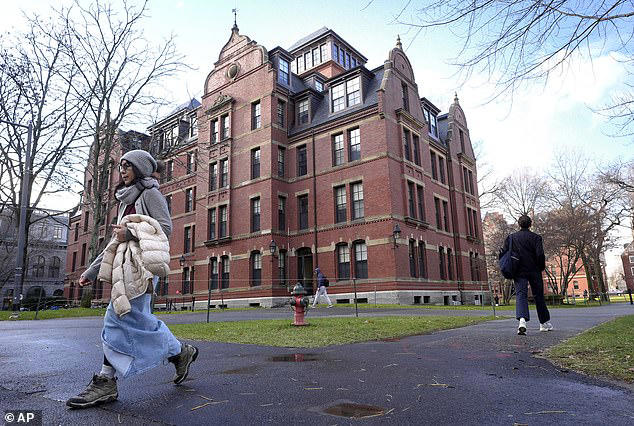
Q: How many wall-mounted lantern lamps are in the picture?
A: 3